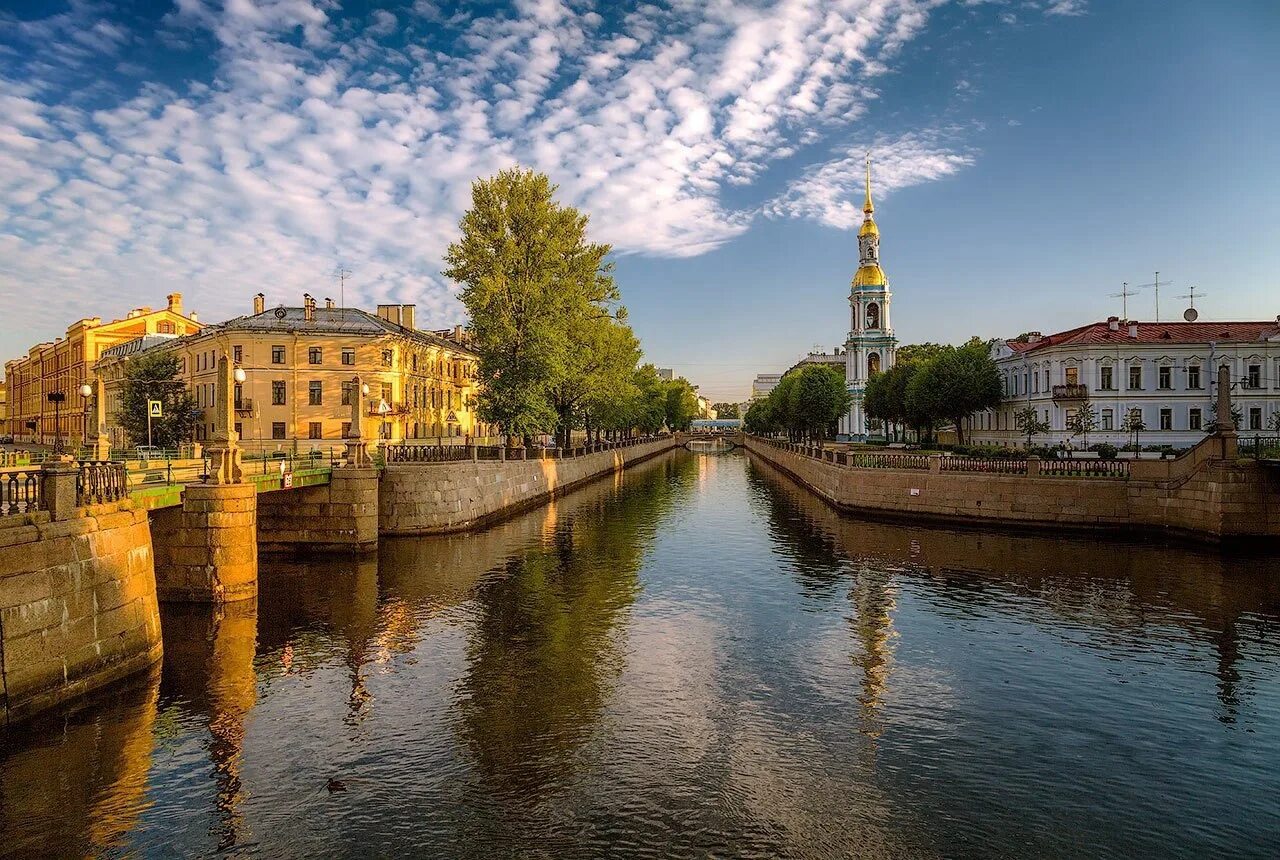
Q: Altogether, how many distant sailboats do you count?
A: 0